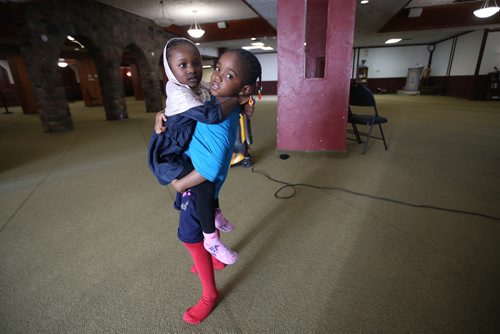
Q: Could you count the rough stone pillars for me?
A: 3